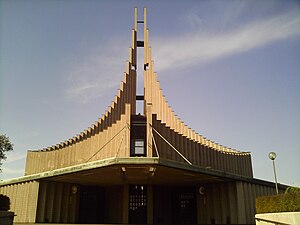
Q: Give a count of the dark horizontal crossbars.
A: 3